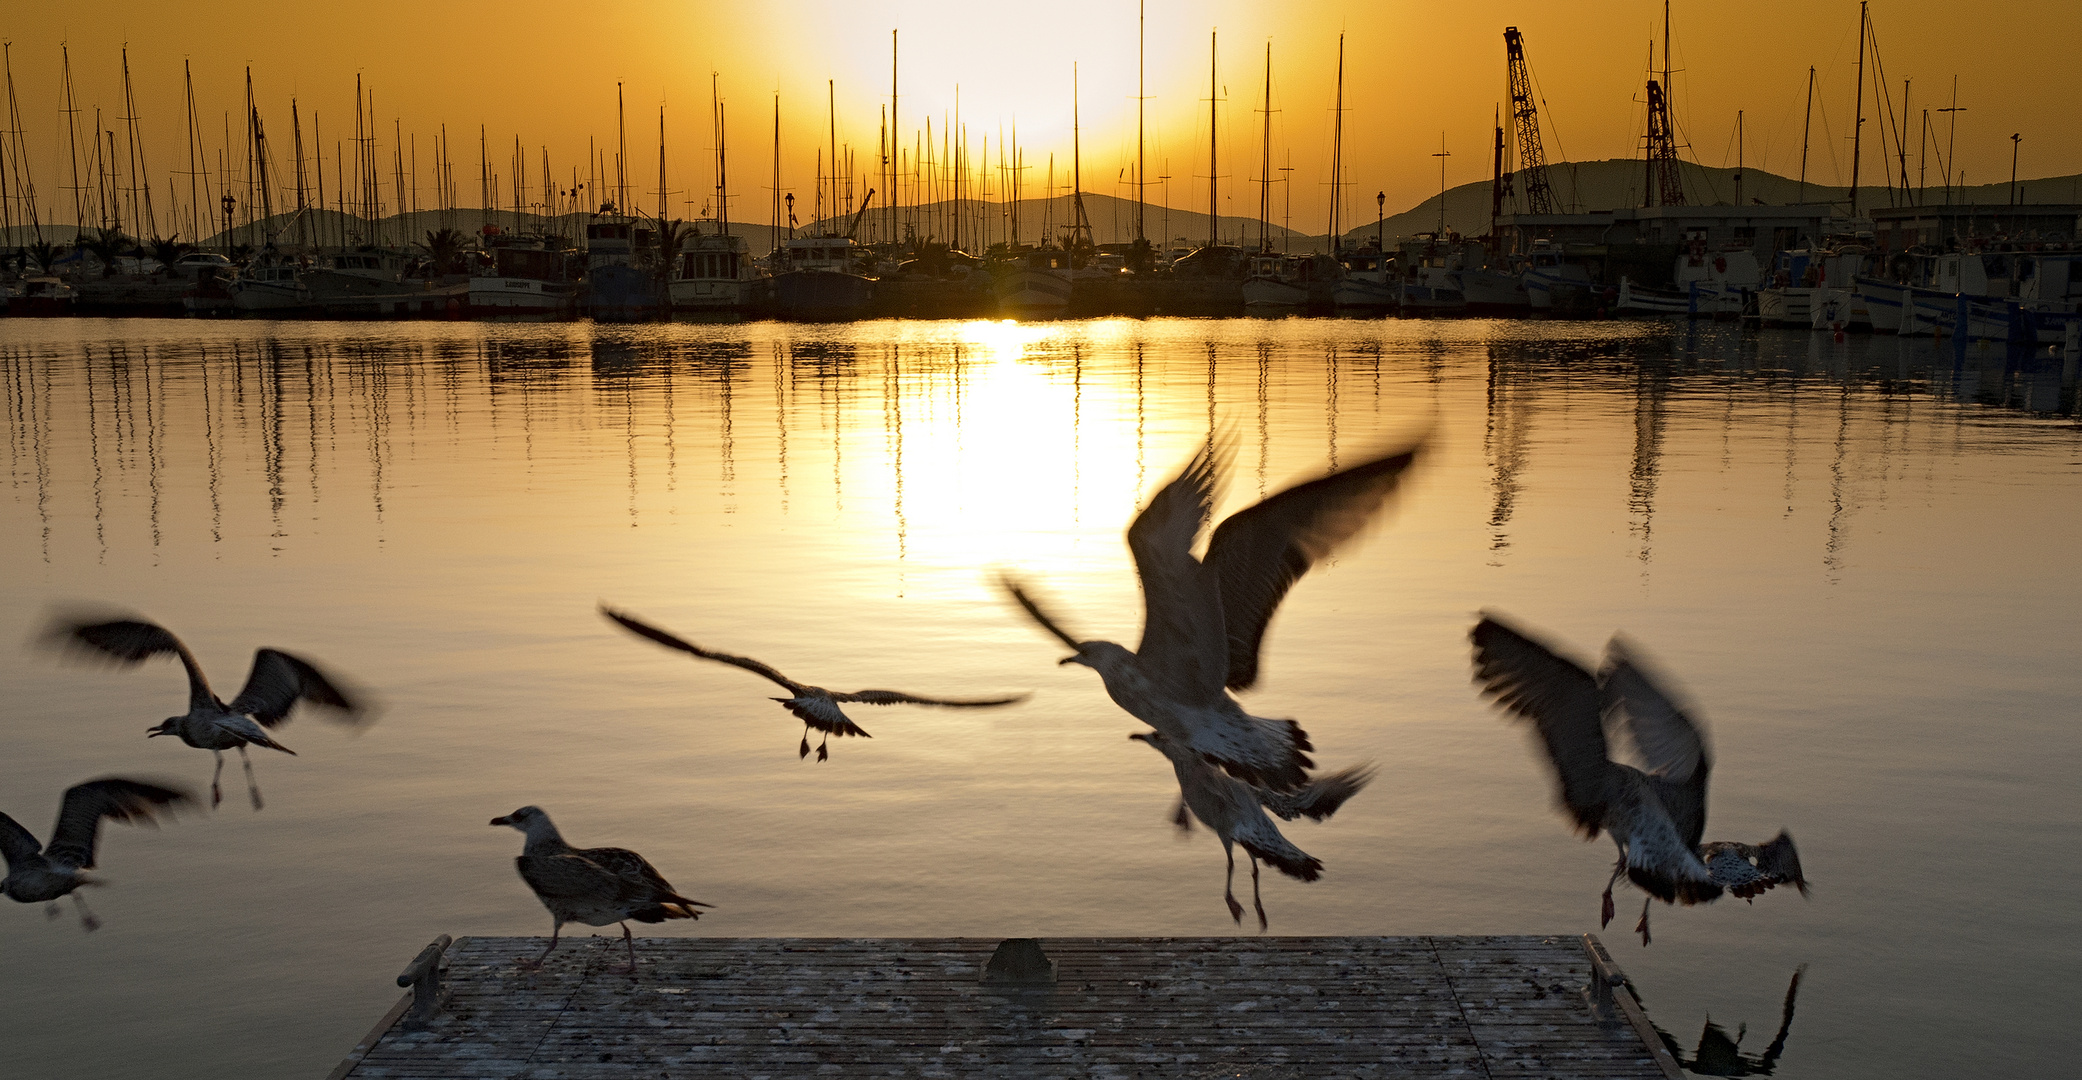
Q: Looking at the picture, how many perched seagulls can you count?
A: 1